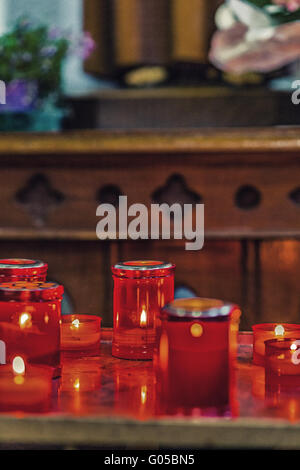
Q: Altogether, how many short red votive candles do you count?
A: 4